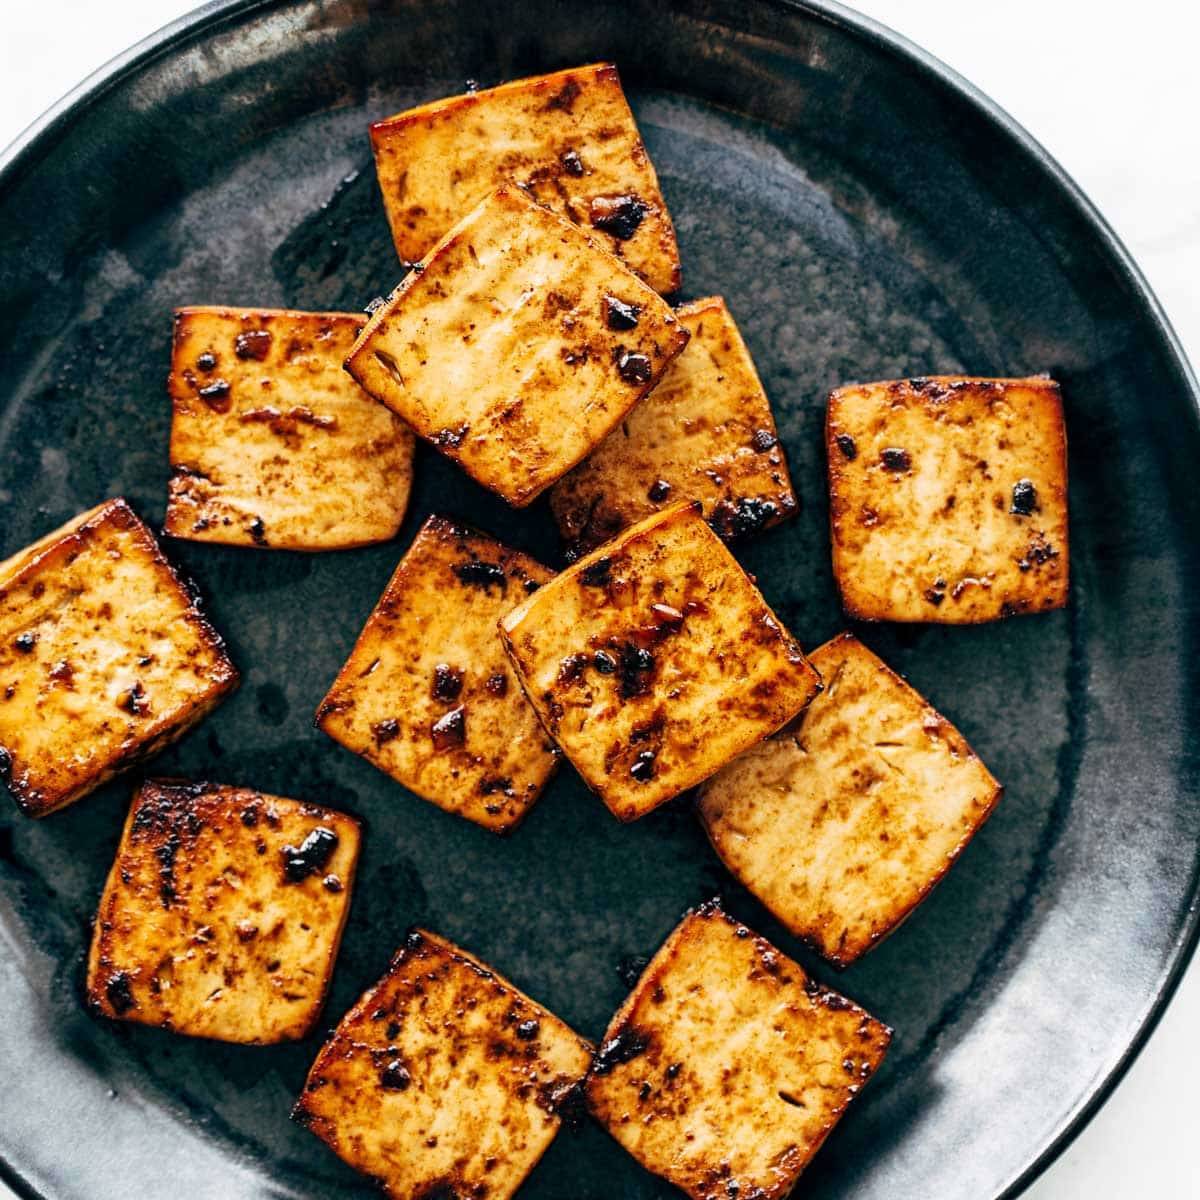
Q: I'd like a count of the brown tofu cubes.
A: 12